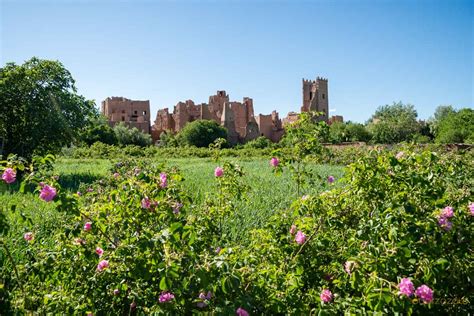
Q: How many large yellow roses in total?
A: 0